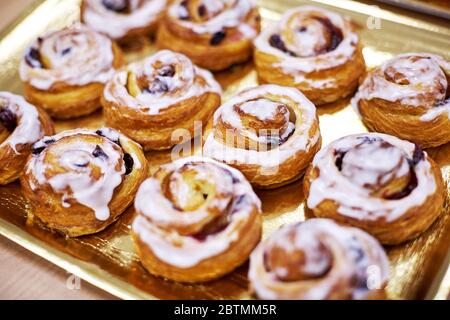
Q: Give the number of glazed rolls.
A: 12